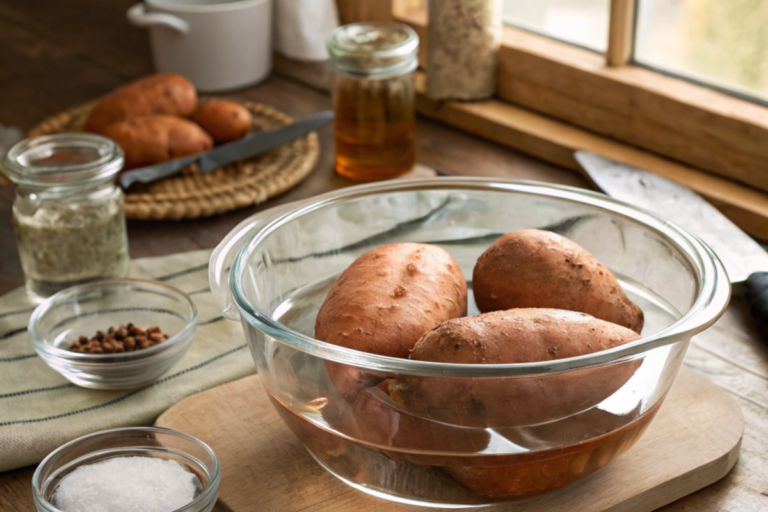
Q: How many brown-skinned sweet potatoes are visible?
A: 6